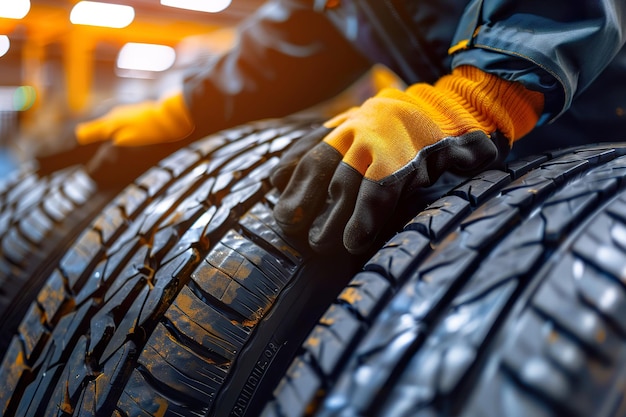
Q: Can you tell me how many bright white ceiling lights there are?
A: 5